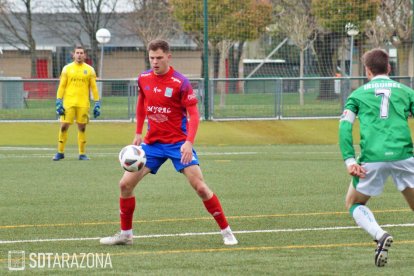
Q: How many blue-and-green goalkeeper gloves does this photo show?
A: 2